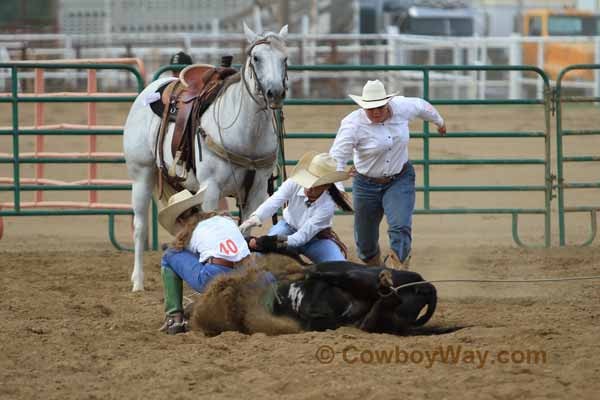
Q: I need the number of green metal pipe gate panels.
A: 3